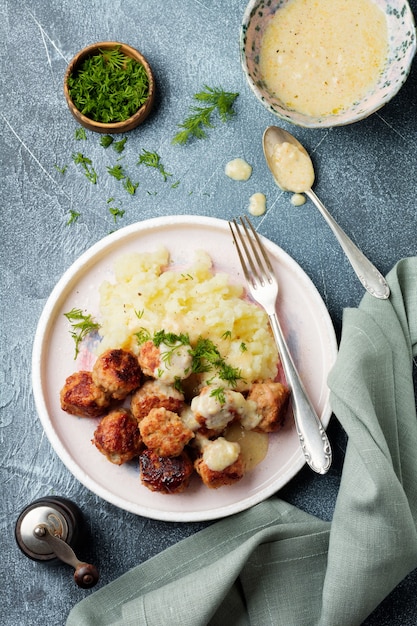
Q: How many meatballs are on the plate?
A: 10